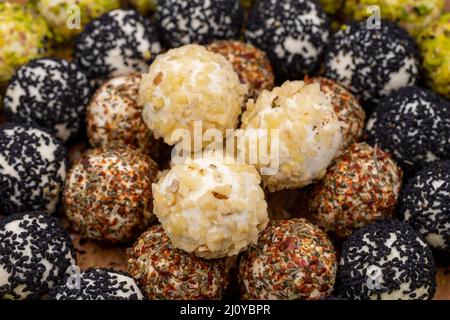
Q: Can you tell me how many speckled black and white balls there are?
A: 11